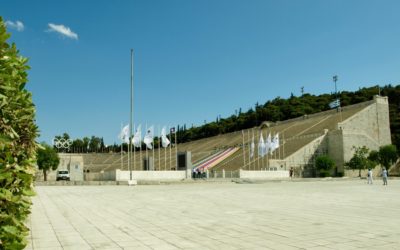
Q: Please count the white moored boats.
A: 0